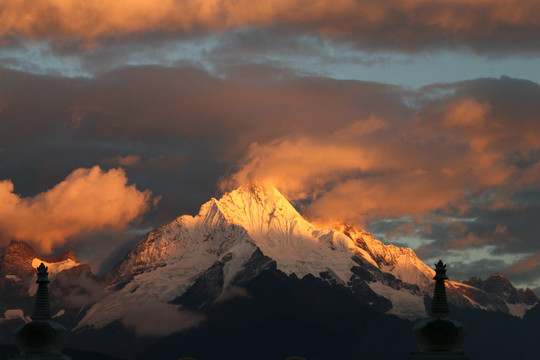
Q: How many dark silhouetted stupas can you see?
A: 2